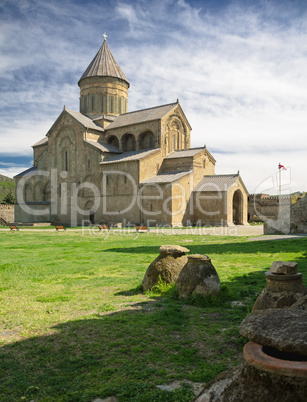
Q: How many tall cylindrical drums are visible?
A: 1